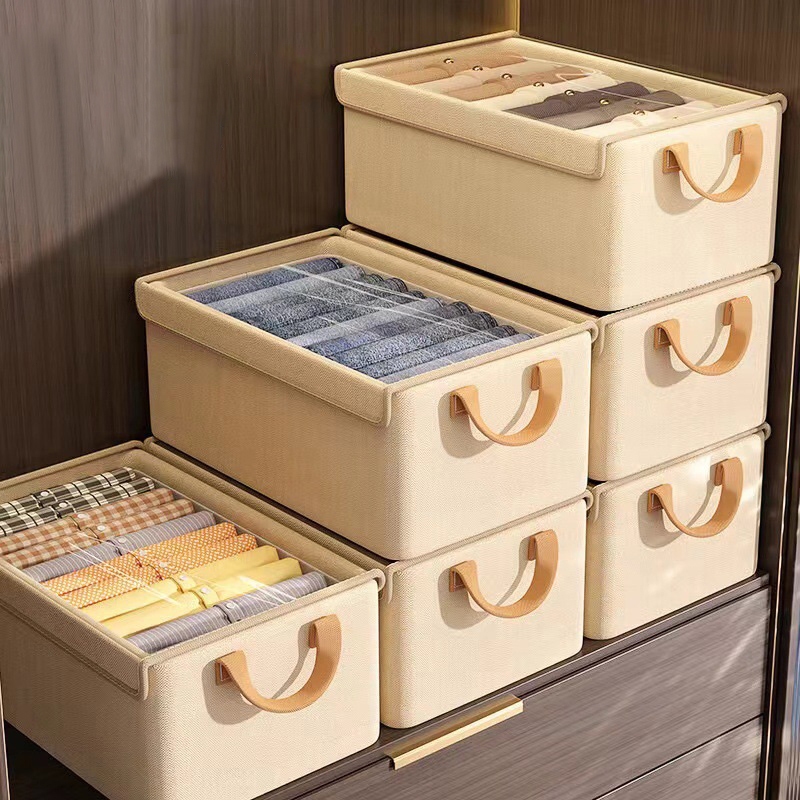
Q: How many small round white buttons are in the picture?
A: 10